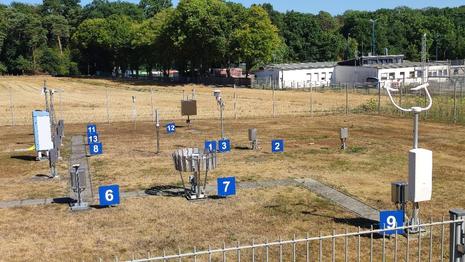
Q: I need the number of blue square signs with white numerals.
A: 10